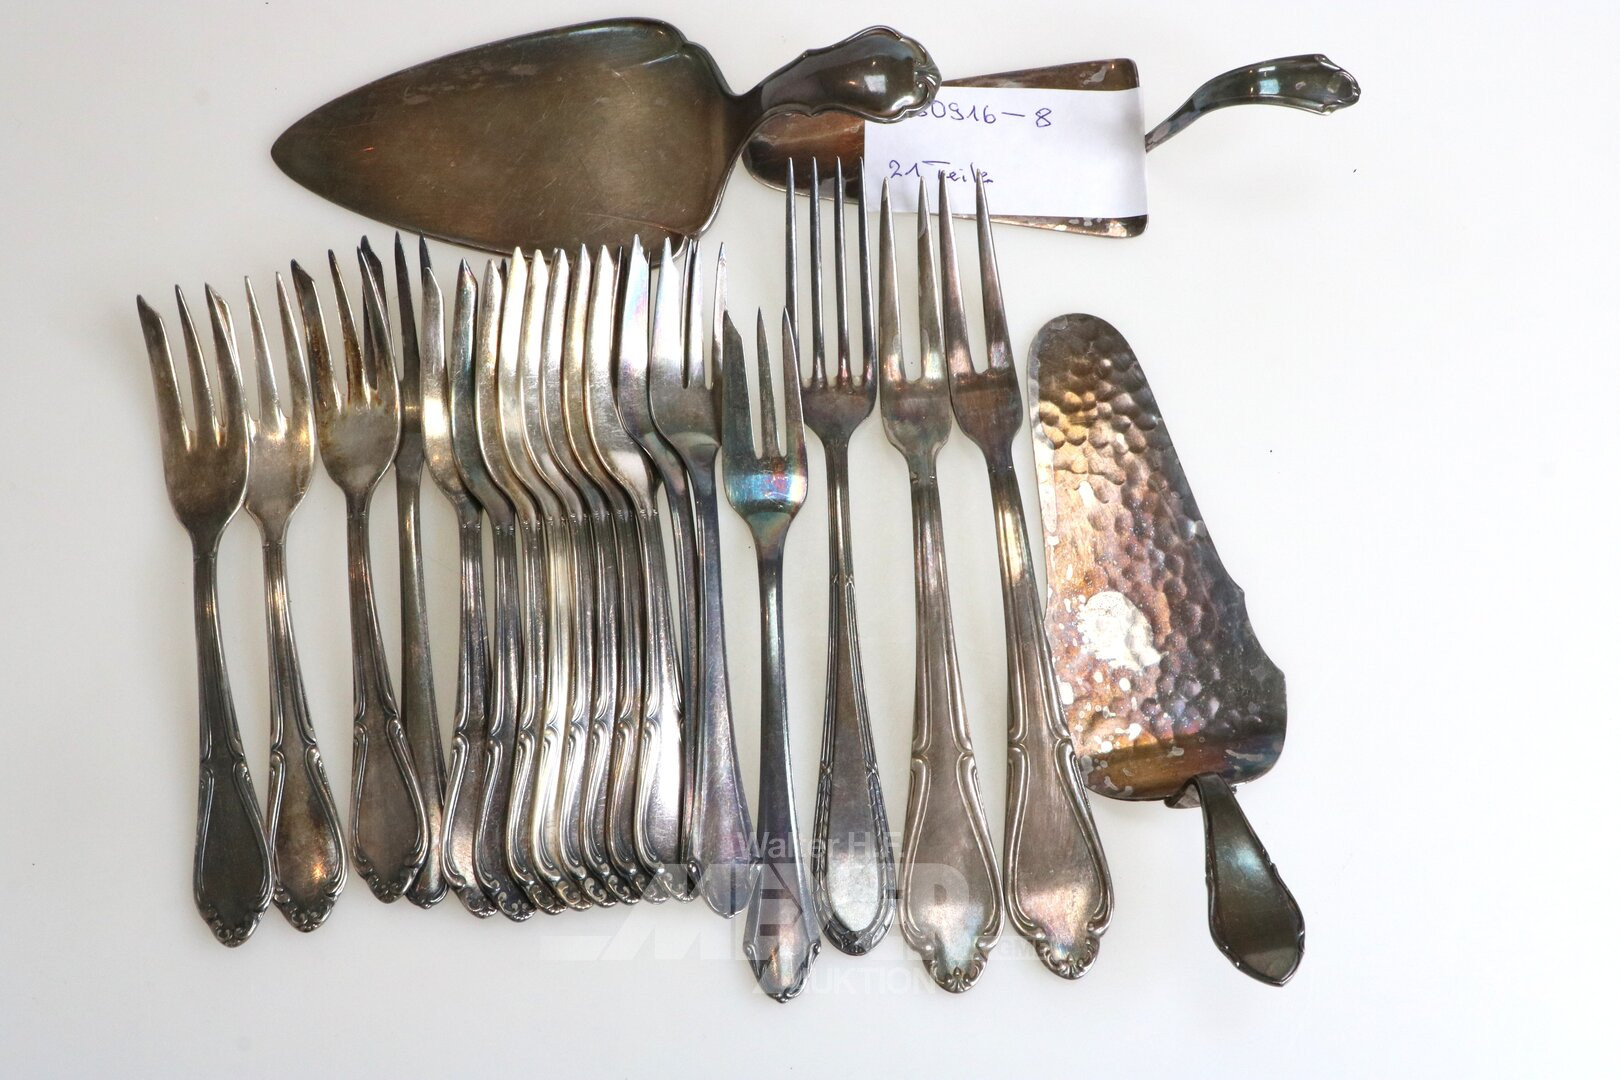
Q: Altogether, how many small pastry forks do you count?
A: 15